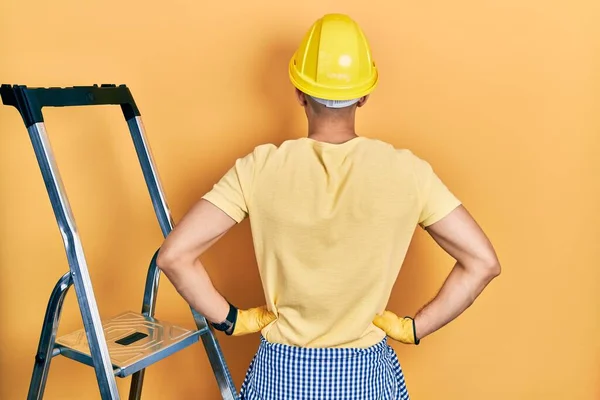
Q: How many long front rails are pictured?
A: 2